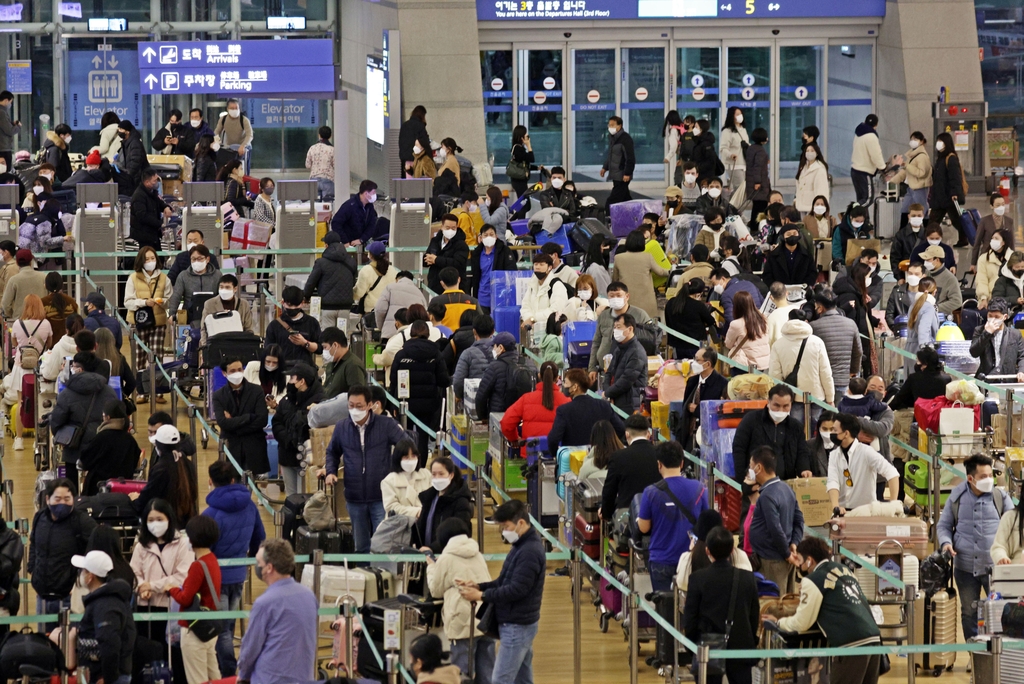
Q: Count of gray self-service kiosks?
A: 5